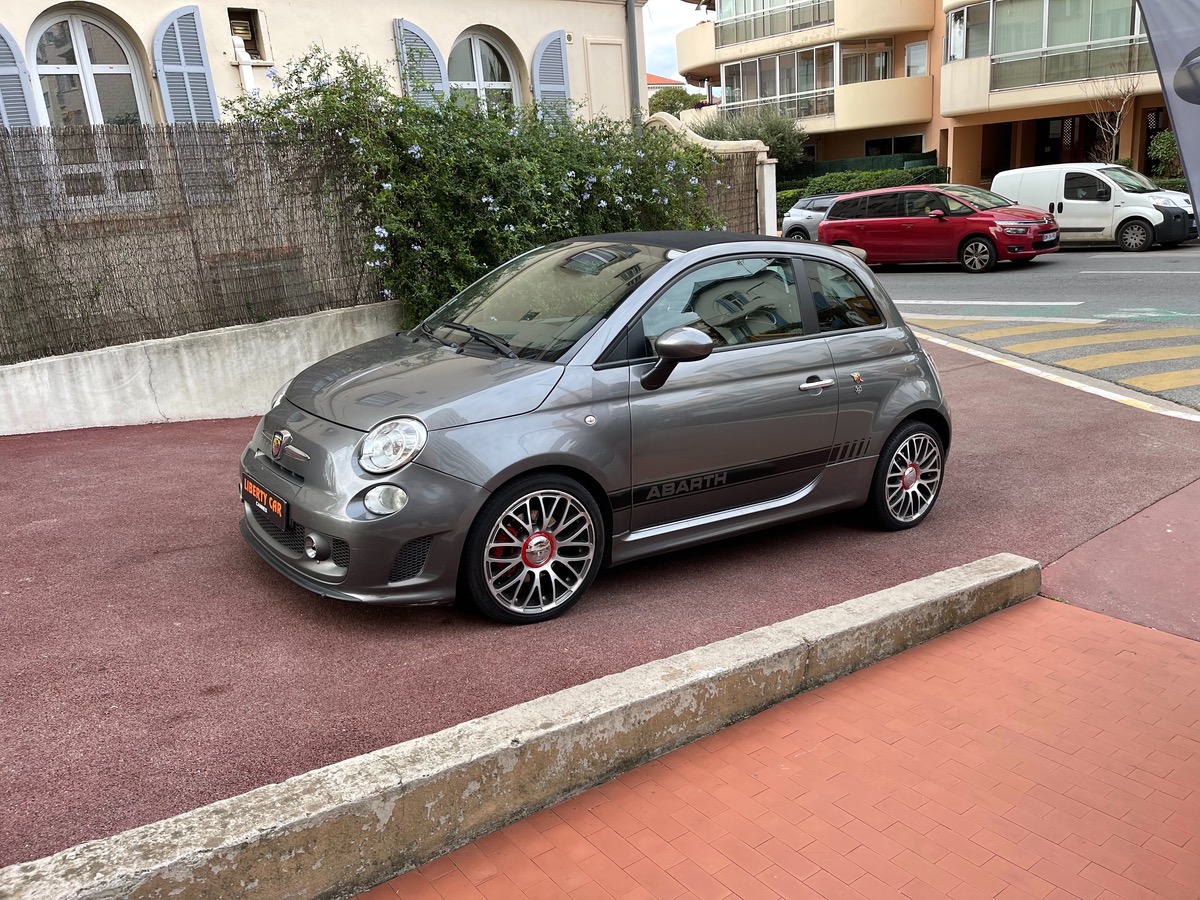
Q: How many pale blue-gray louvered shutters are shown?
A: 4